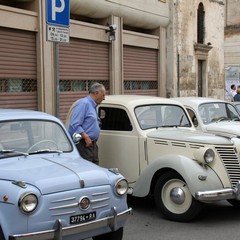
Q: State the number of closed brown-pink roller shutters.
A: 3